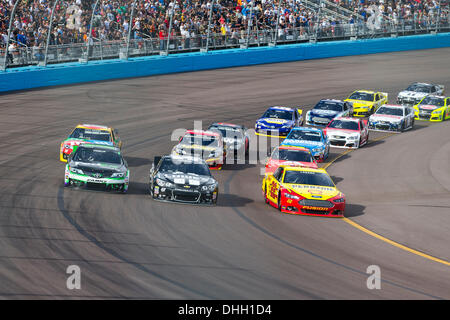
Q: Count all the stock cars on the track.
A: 15